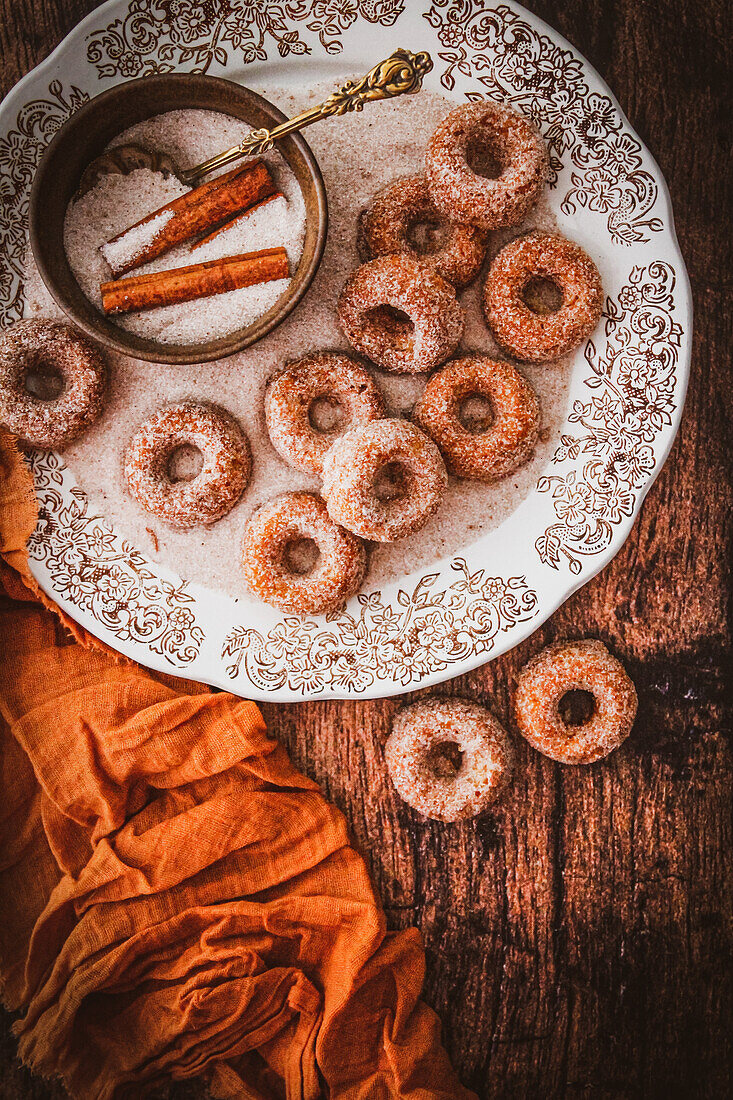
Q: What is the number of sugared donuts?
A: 12